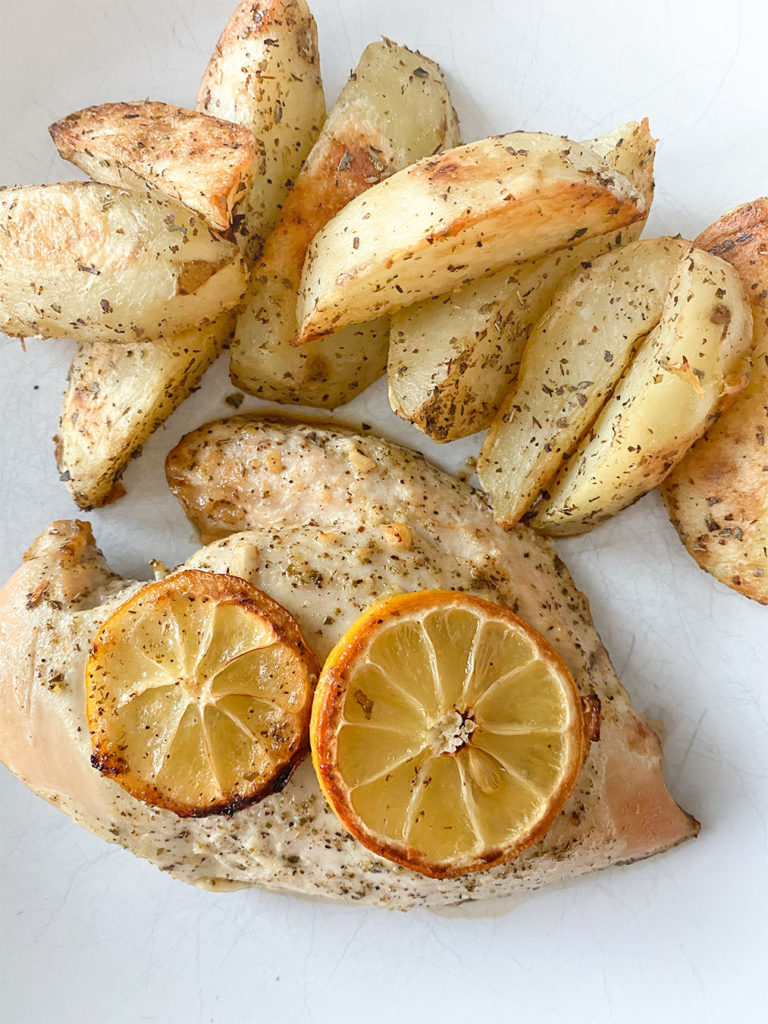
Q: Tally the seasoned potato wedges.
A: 10